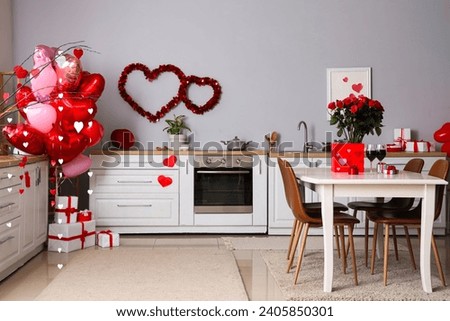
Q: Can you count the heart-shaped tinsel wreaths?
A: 2